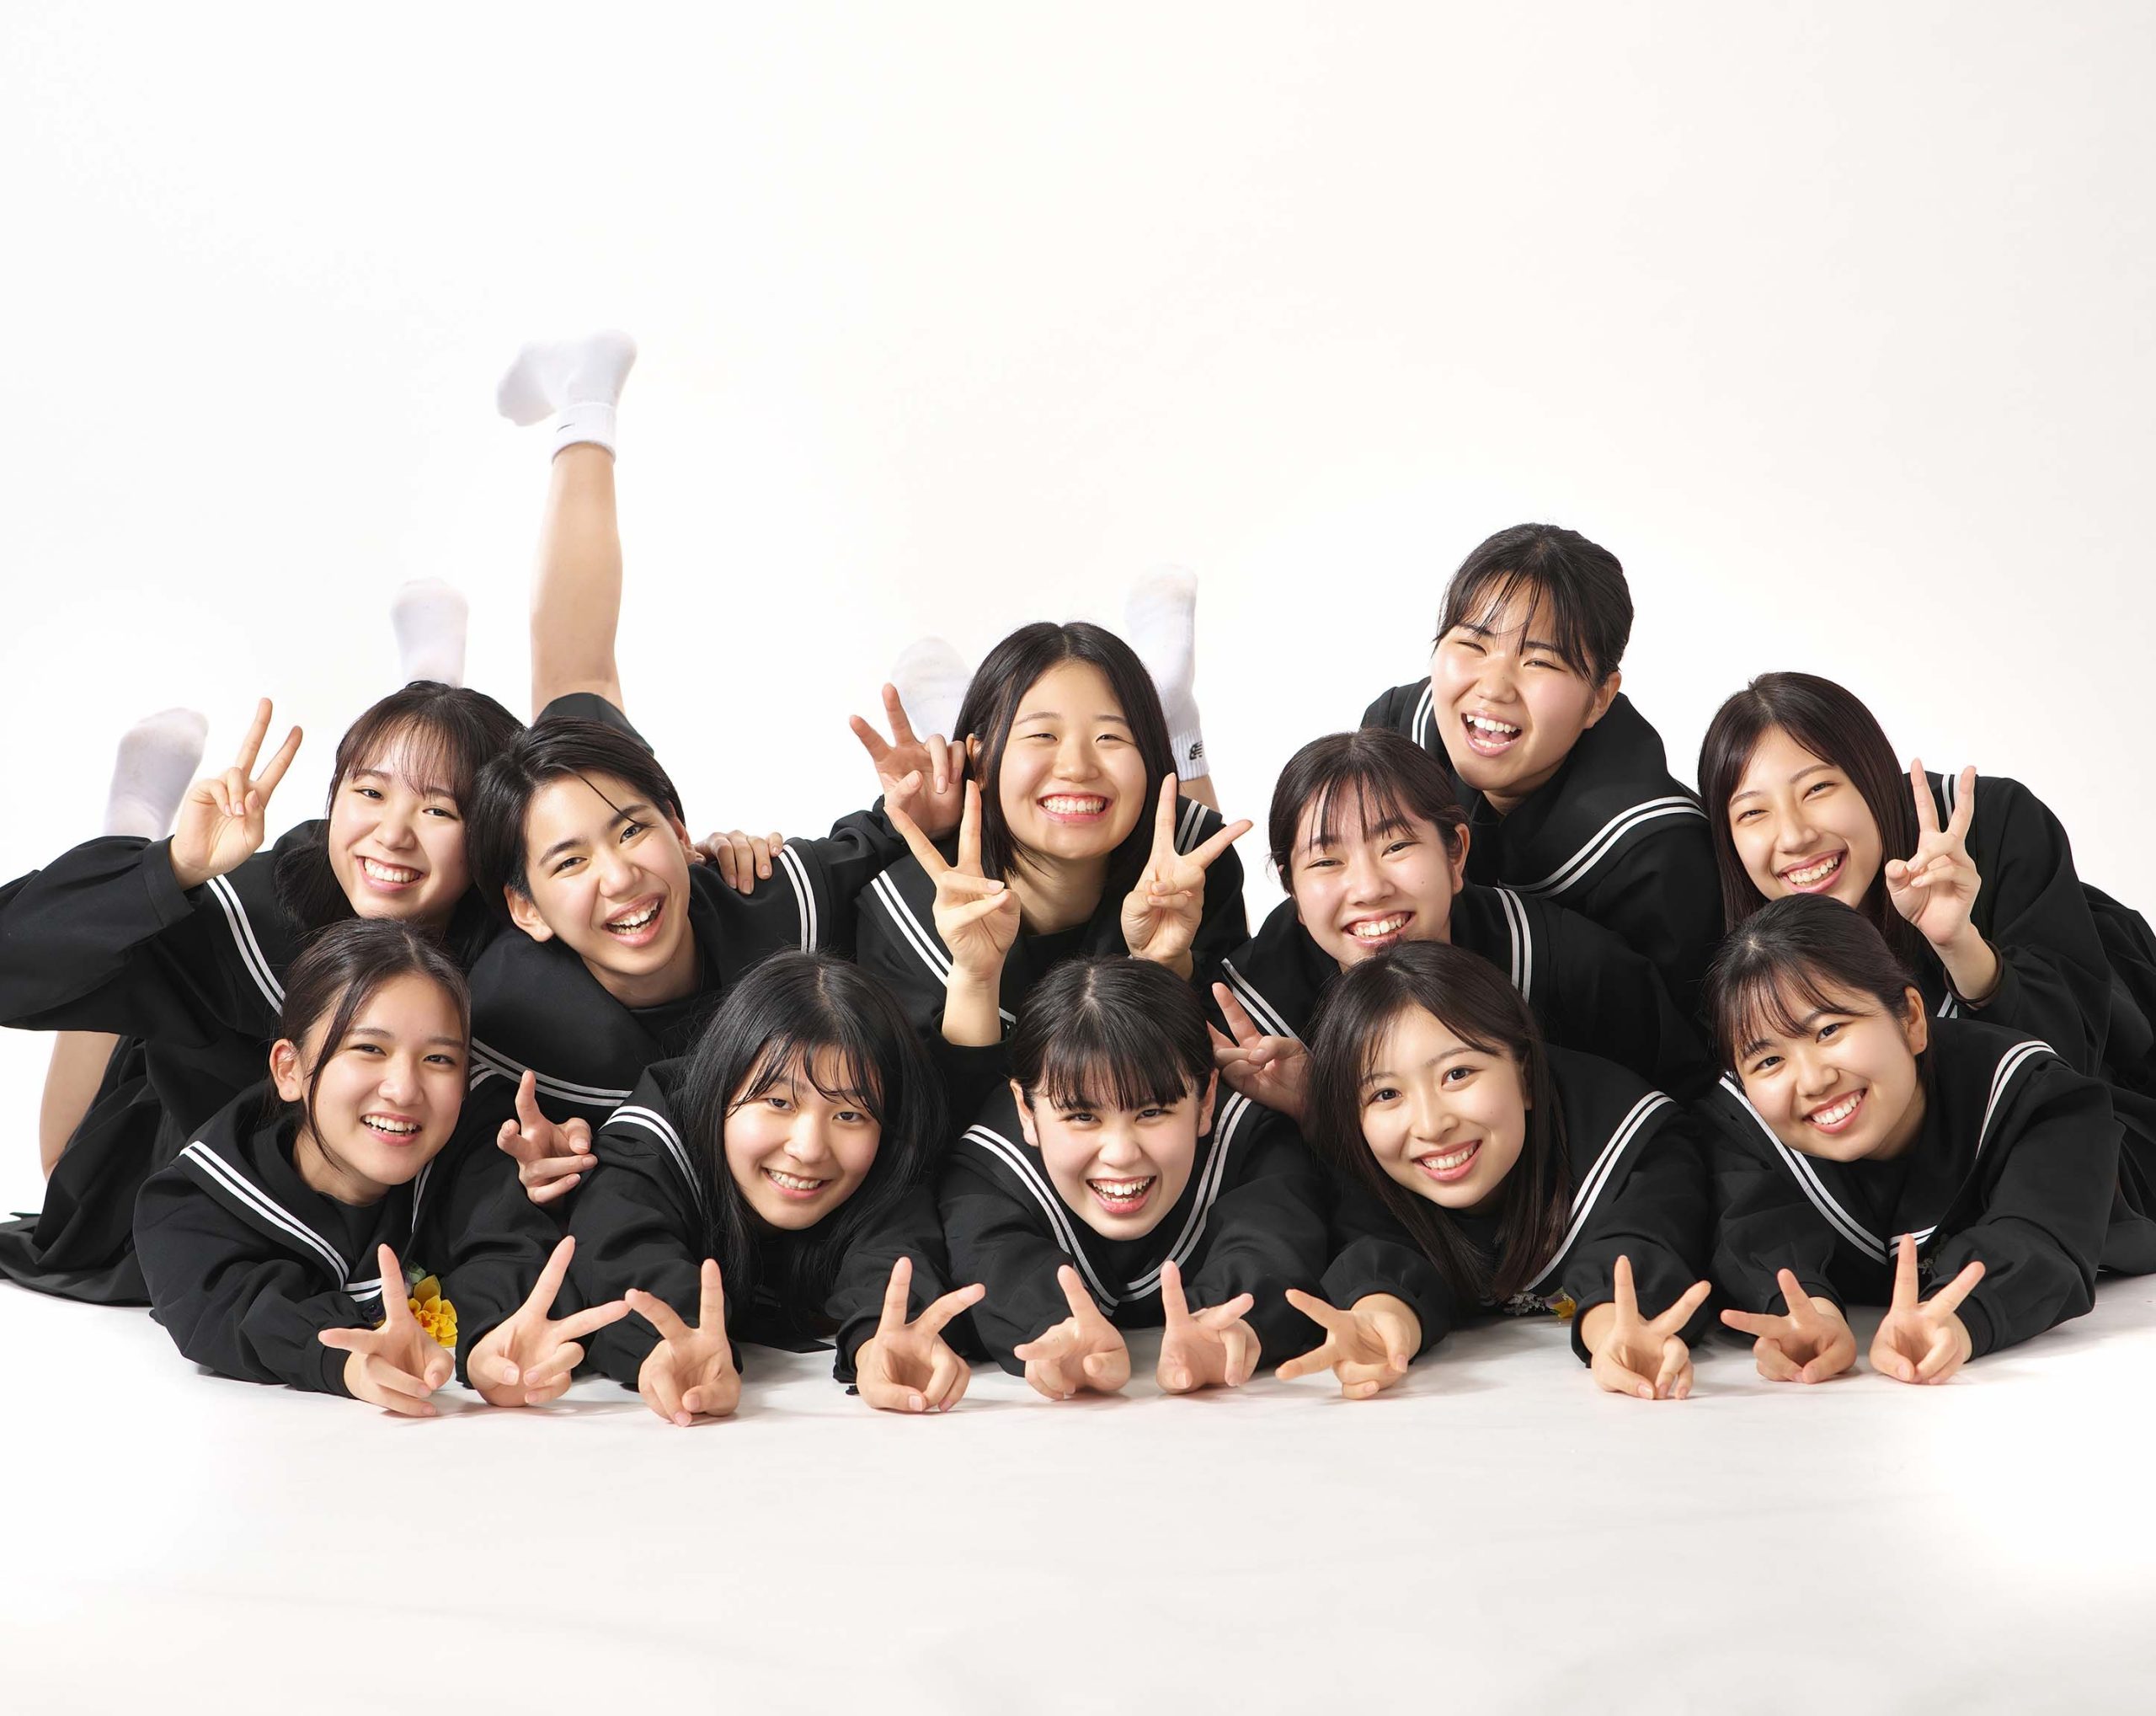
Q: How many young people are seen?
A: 11